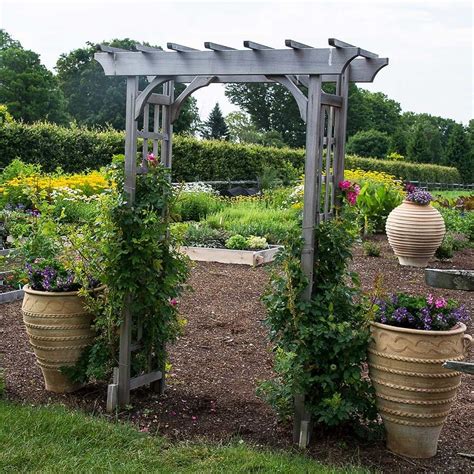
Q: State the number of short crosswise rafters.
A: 7